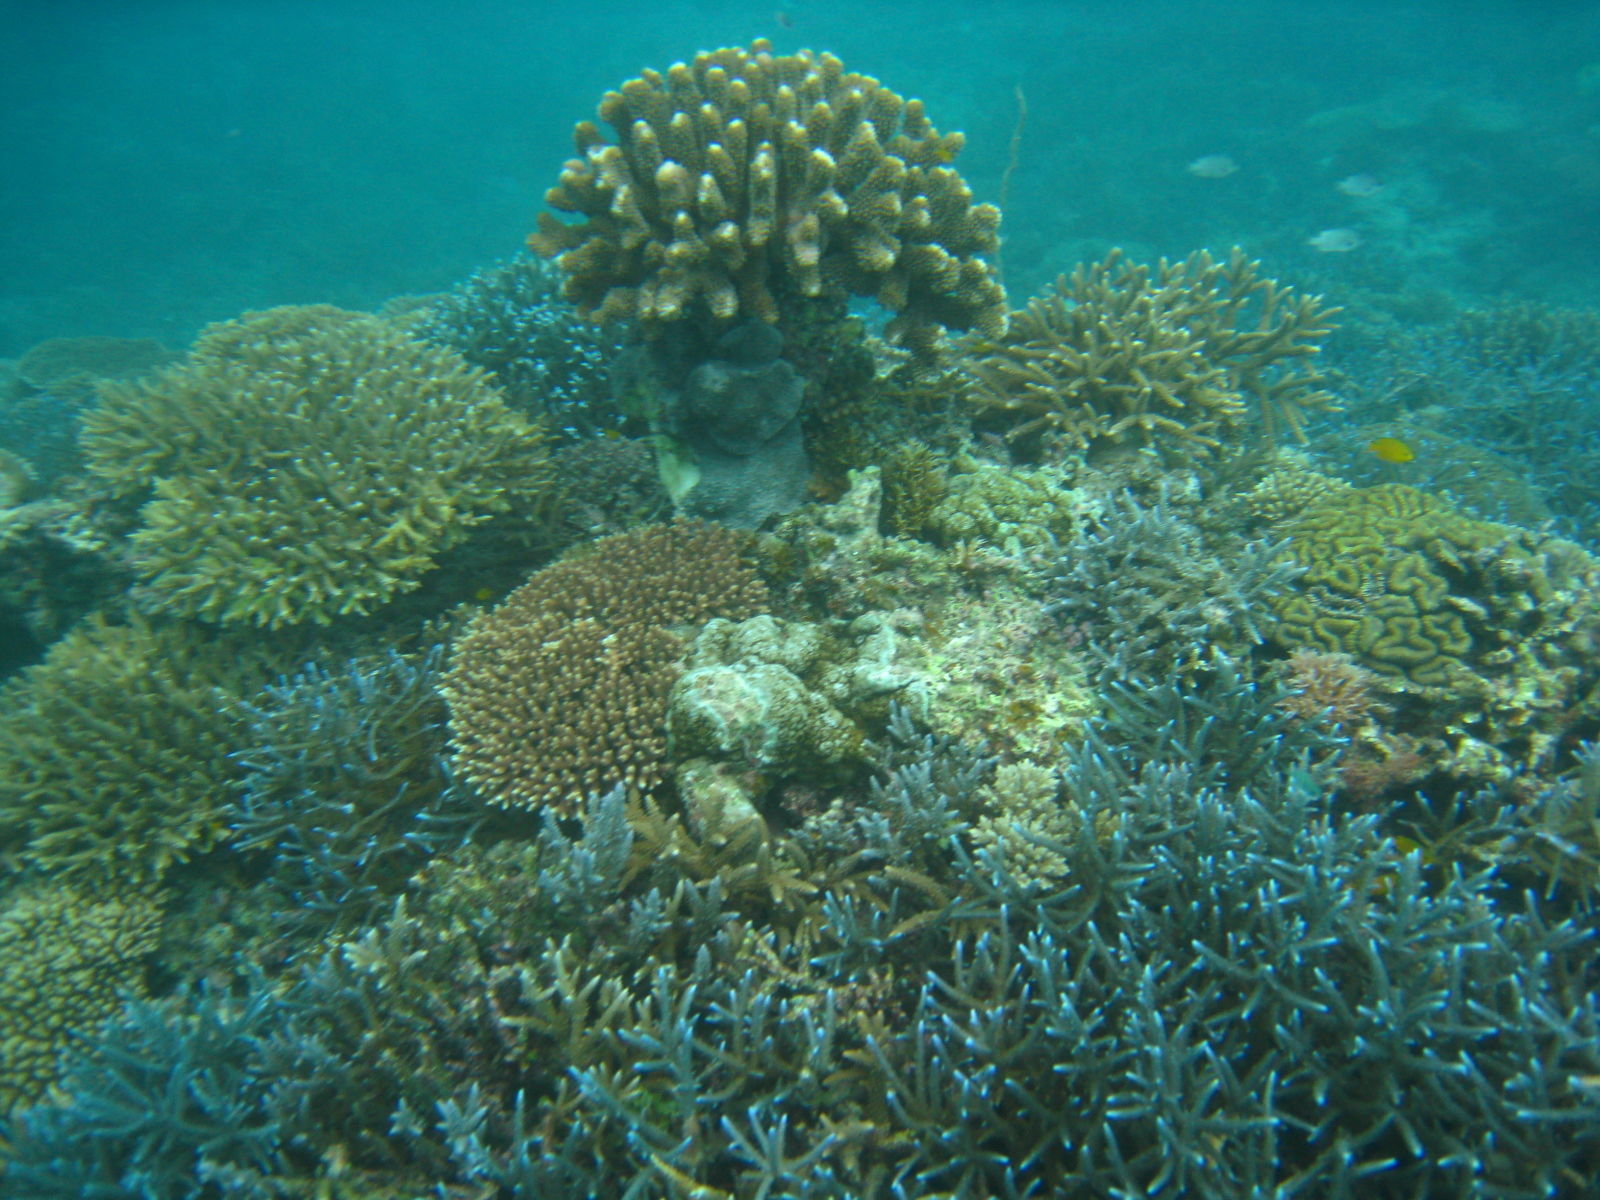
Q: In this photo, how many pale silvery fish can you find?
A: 3